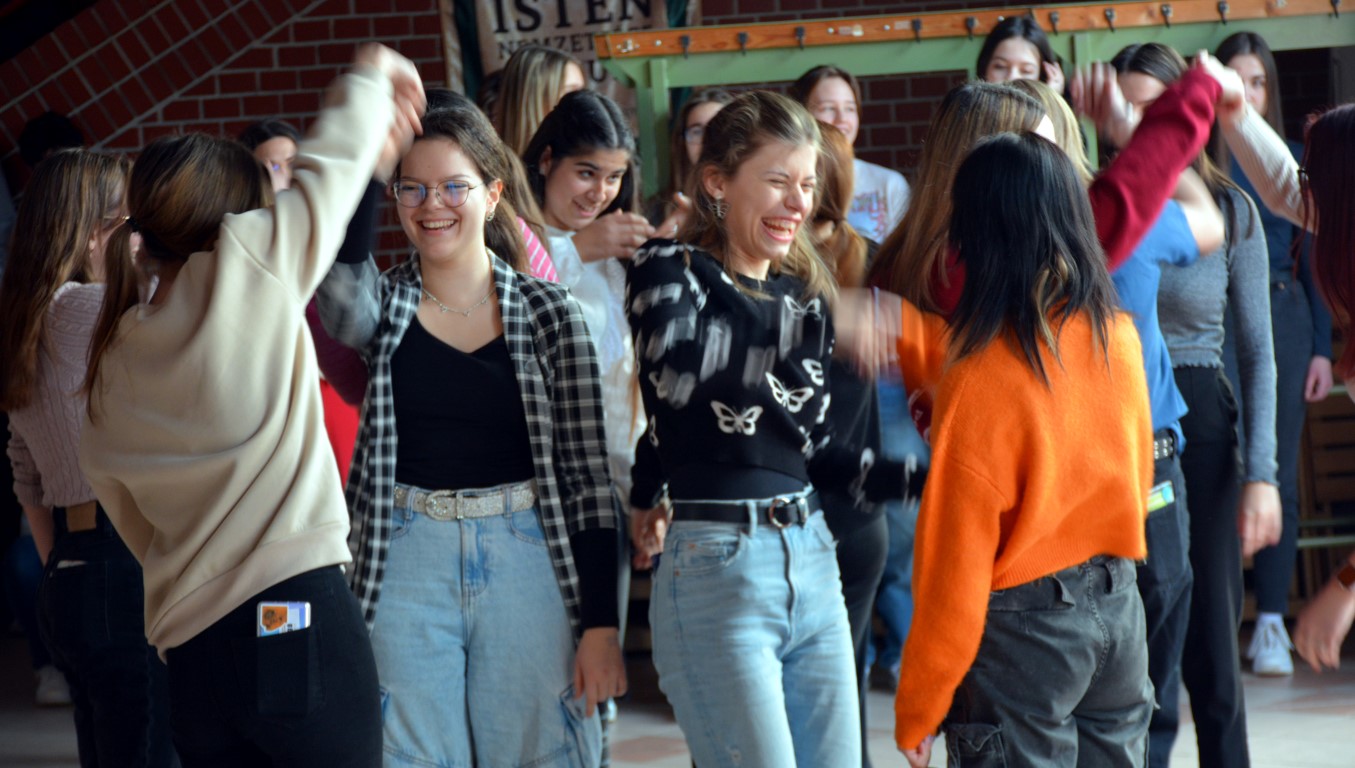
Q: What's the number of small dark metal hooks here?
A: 10